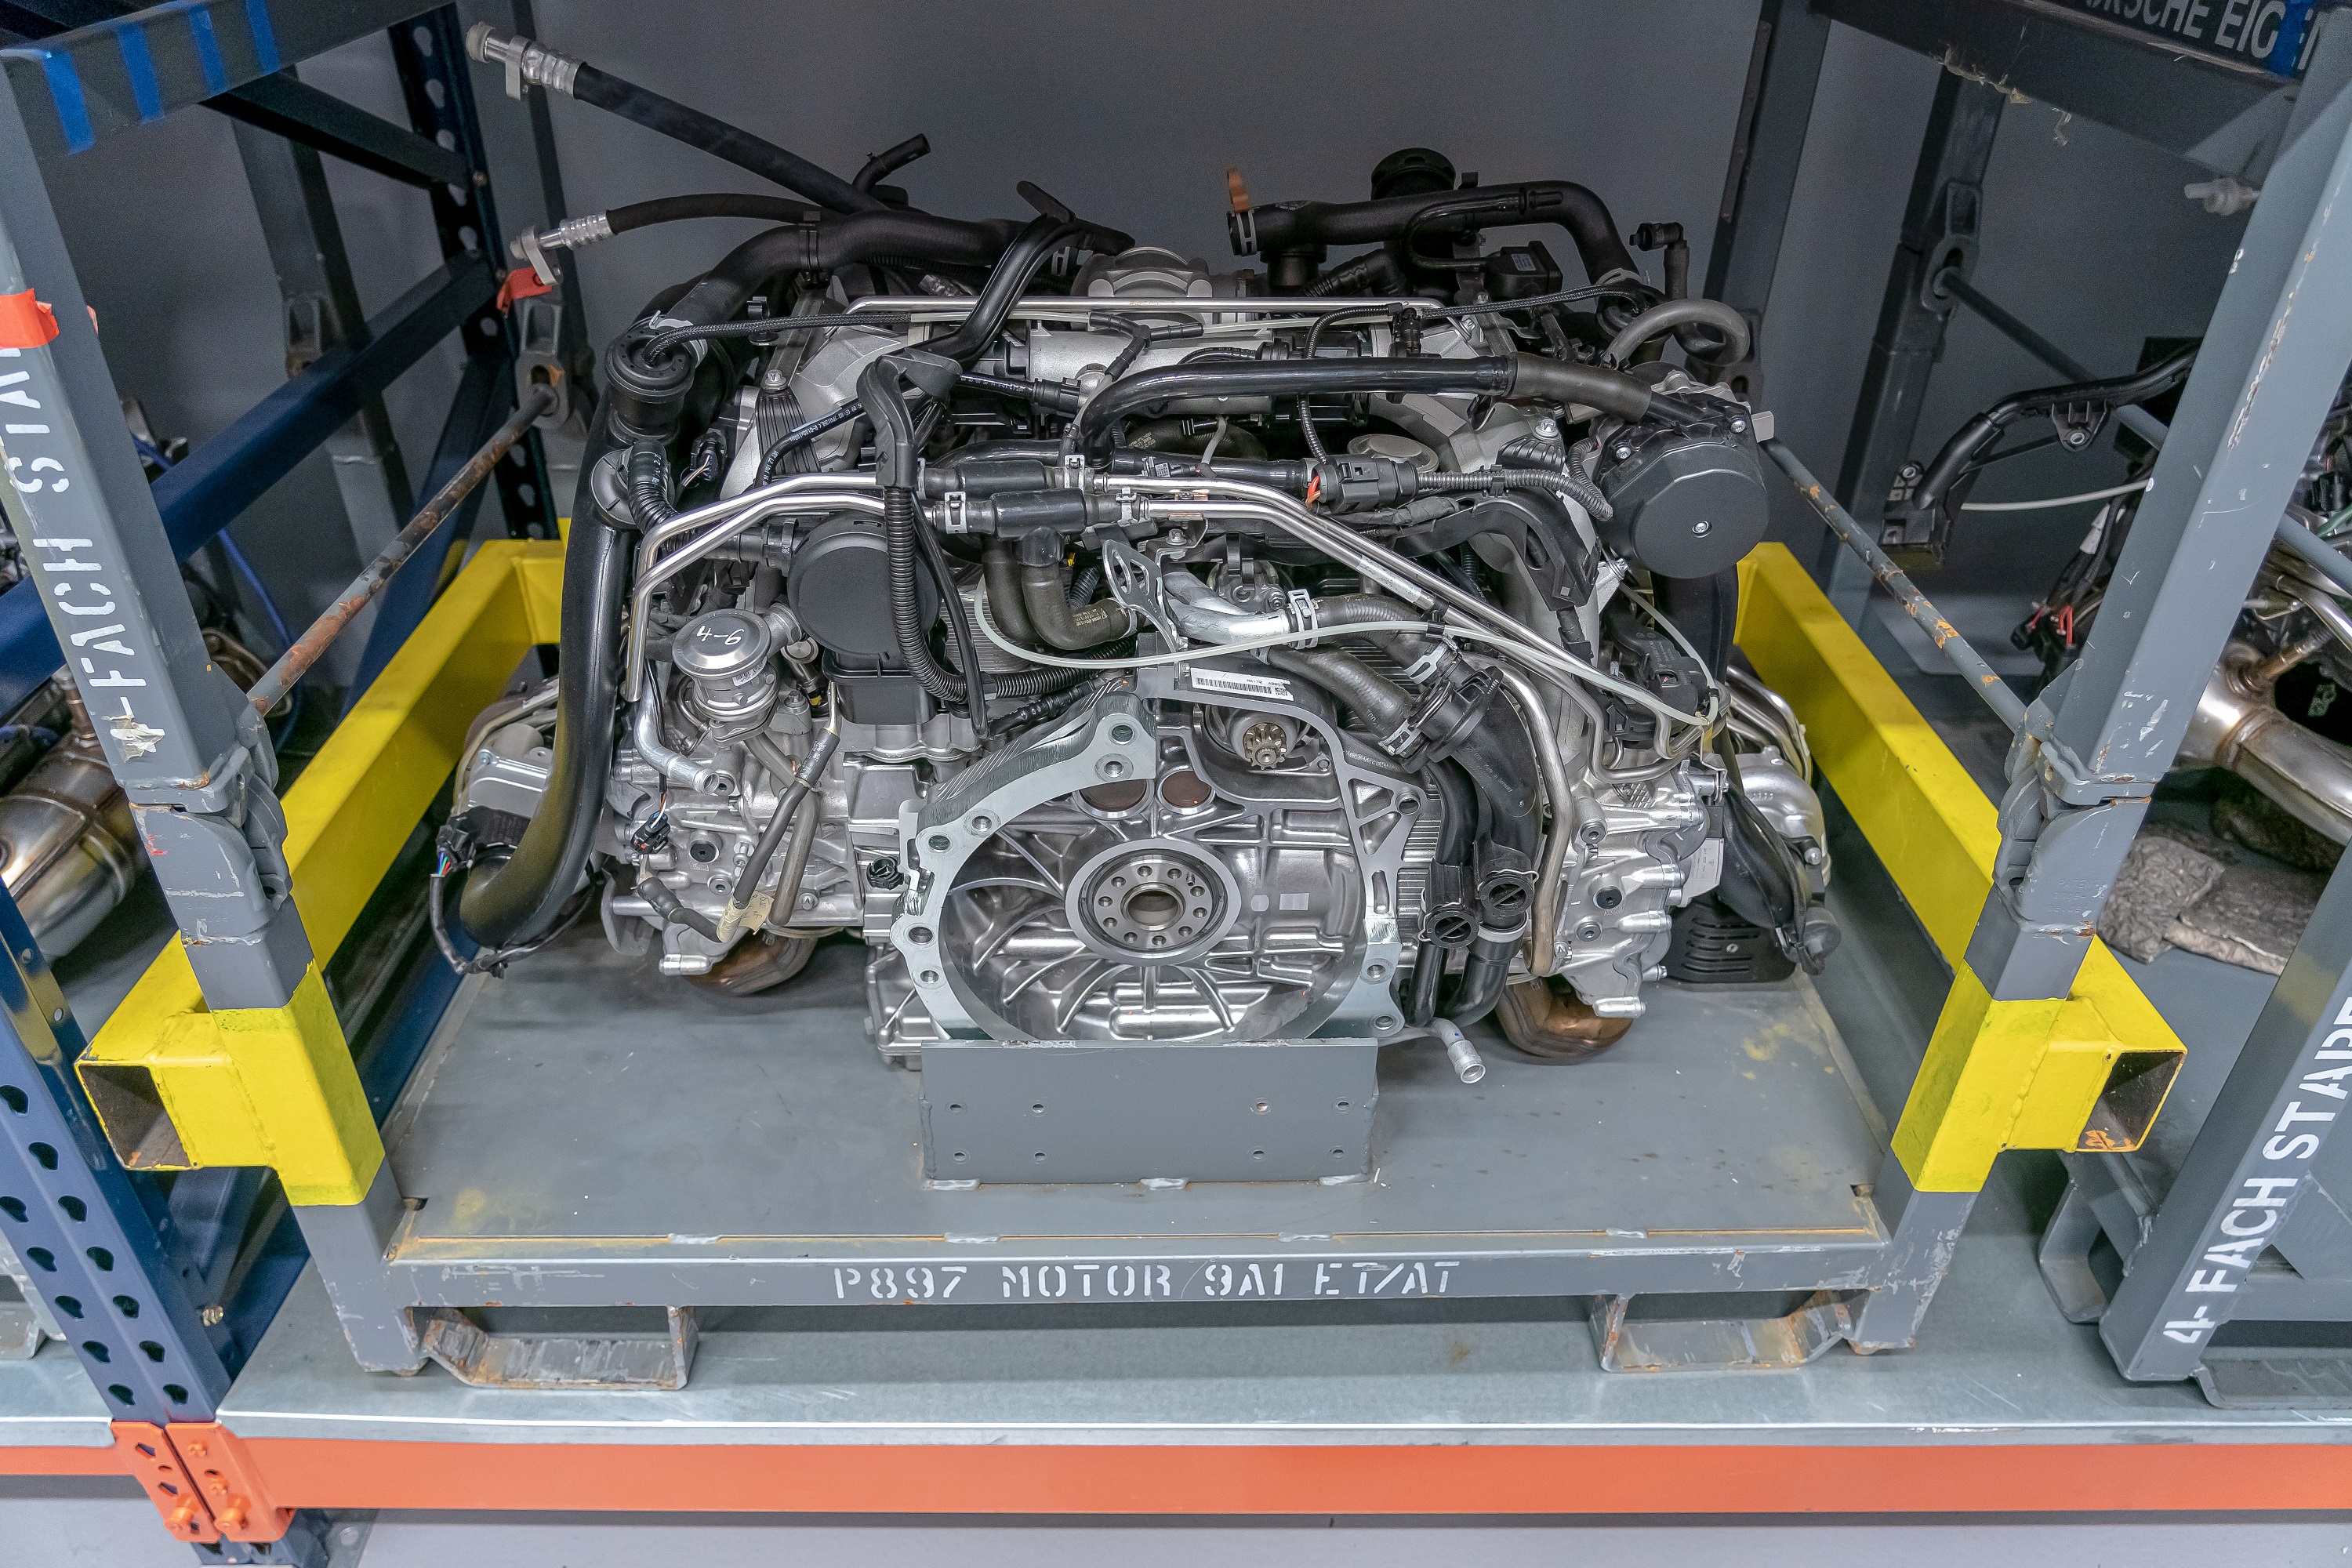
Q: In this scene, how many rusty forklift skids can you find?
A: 2